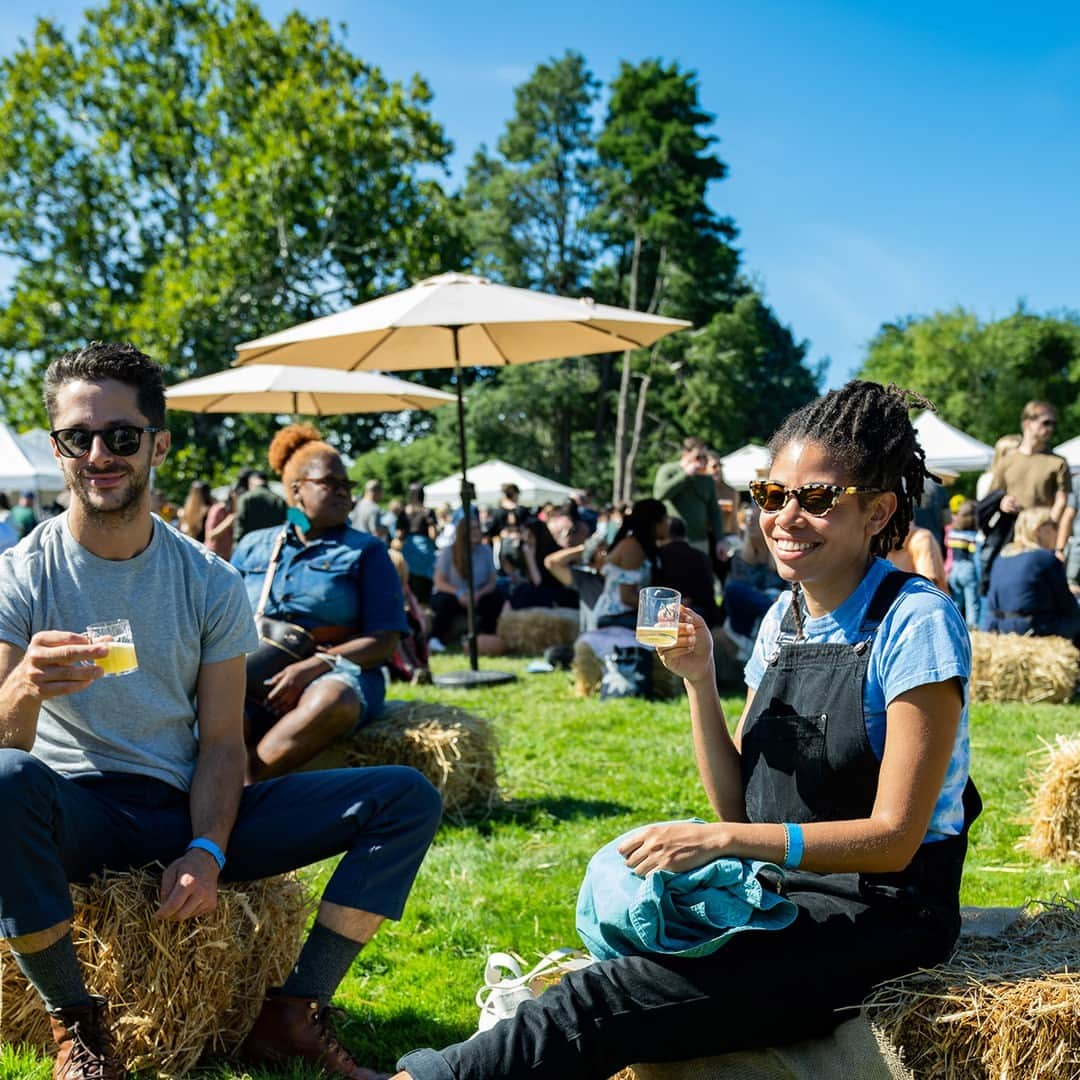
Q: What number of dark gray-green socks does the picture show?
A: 2